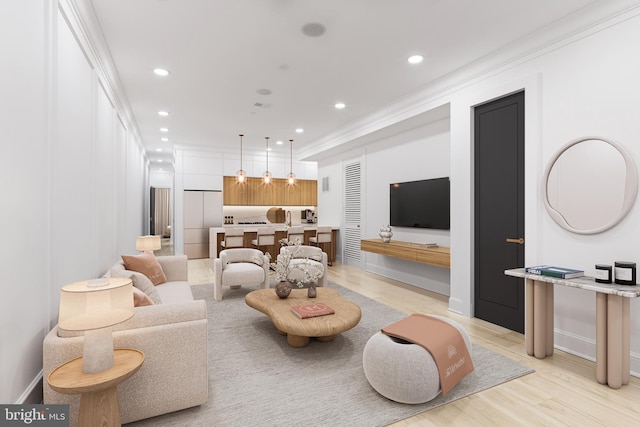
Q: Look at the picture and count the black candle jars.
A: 2